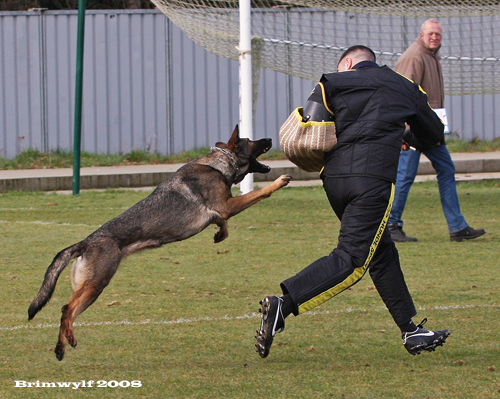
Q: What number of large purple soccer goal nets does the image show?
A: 0